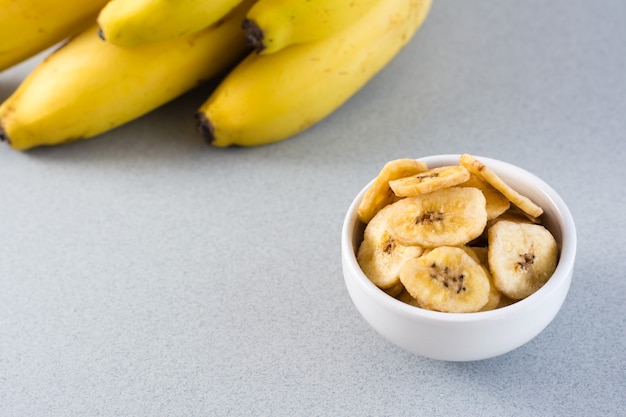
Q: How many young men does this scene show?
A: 0